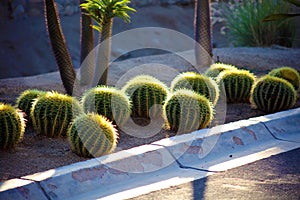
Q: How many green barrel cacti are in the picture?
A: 12